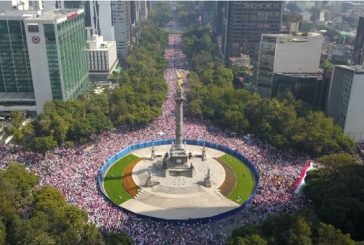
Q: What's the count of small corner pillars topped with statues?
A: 4